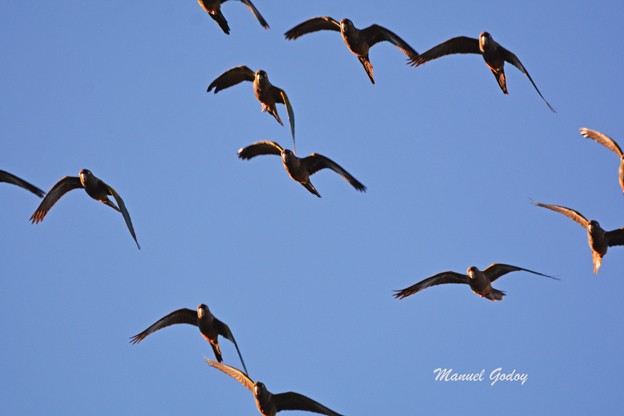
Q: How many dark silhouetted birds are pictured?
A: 12